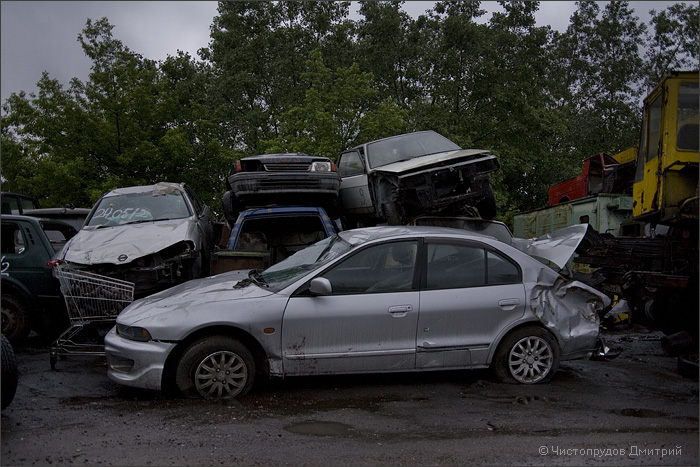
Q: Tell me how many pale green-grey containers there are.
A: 1